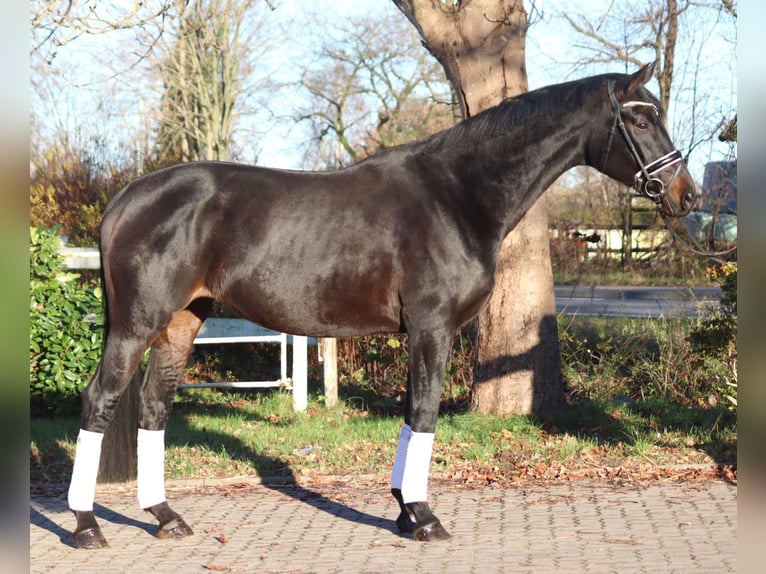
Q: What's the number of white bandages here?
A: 4